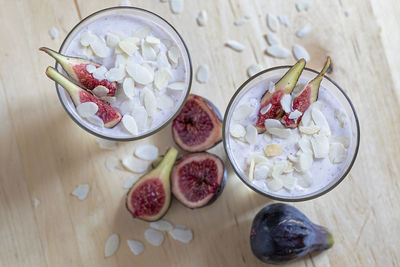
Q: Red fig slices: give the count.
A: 7